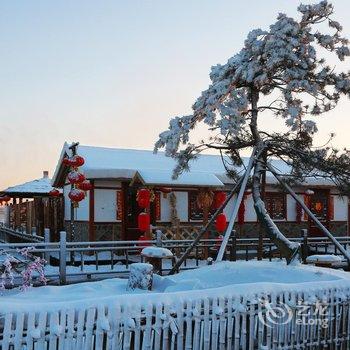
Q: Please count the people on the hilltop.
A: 0